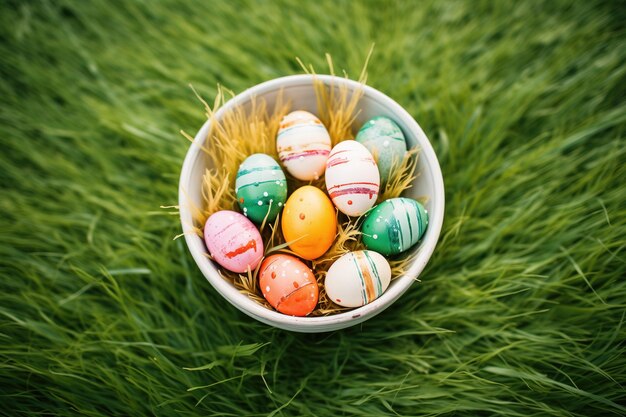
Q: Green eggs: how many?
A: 3